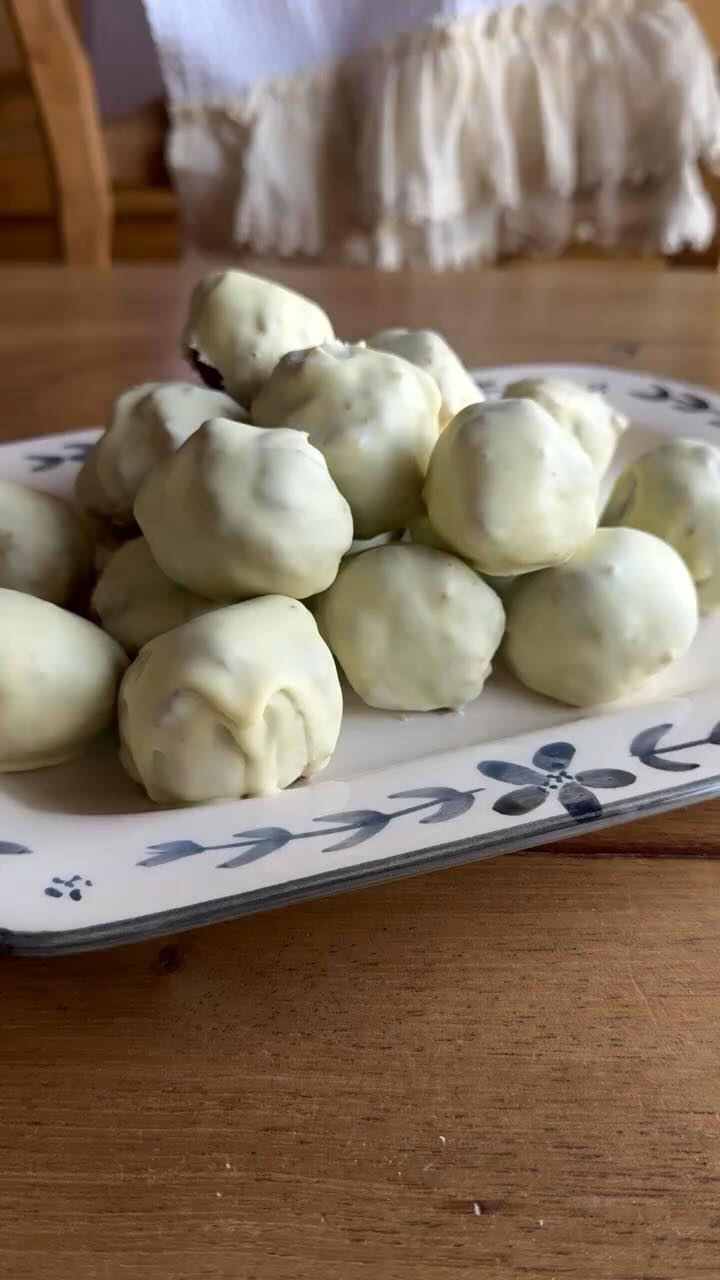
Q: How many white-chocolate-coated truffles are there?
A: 14